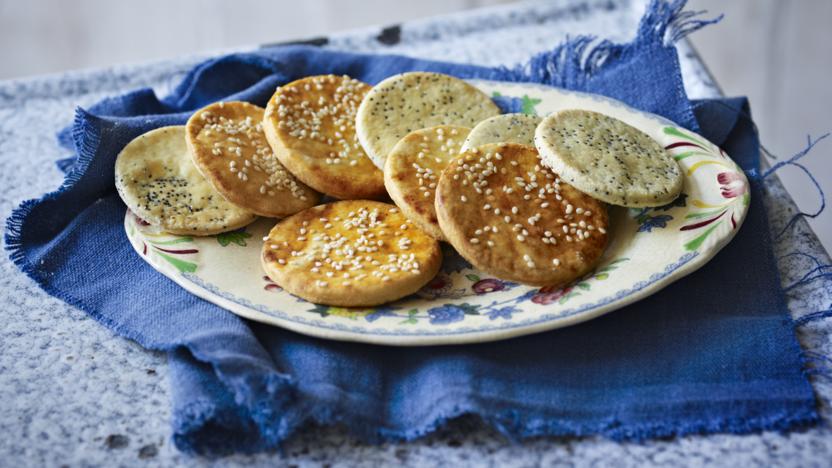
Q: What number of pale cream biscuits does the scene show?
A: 4